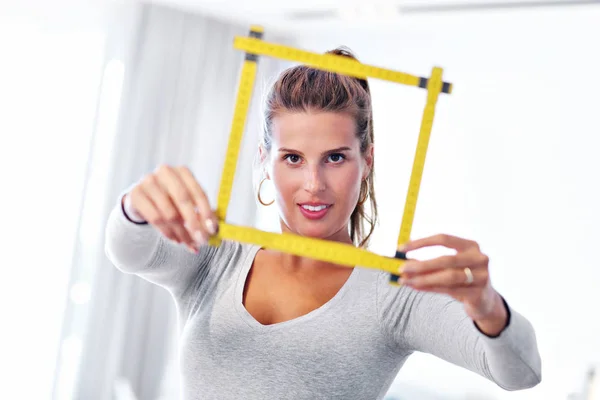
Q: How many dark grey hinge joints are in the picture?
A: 3